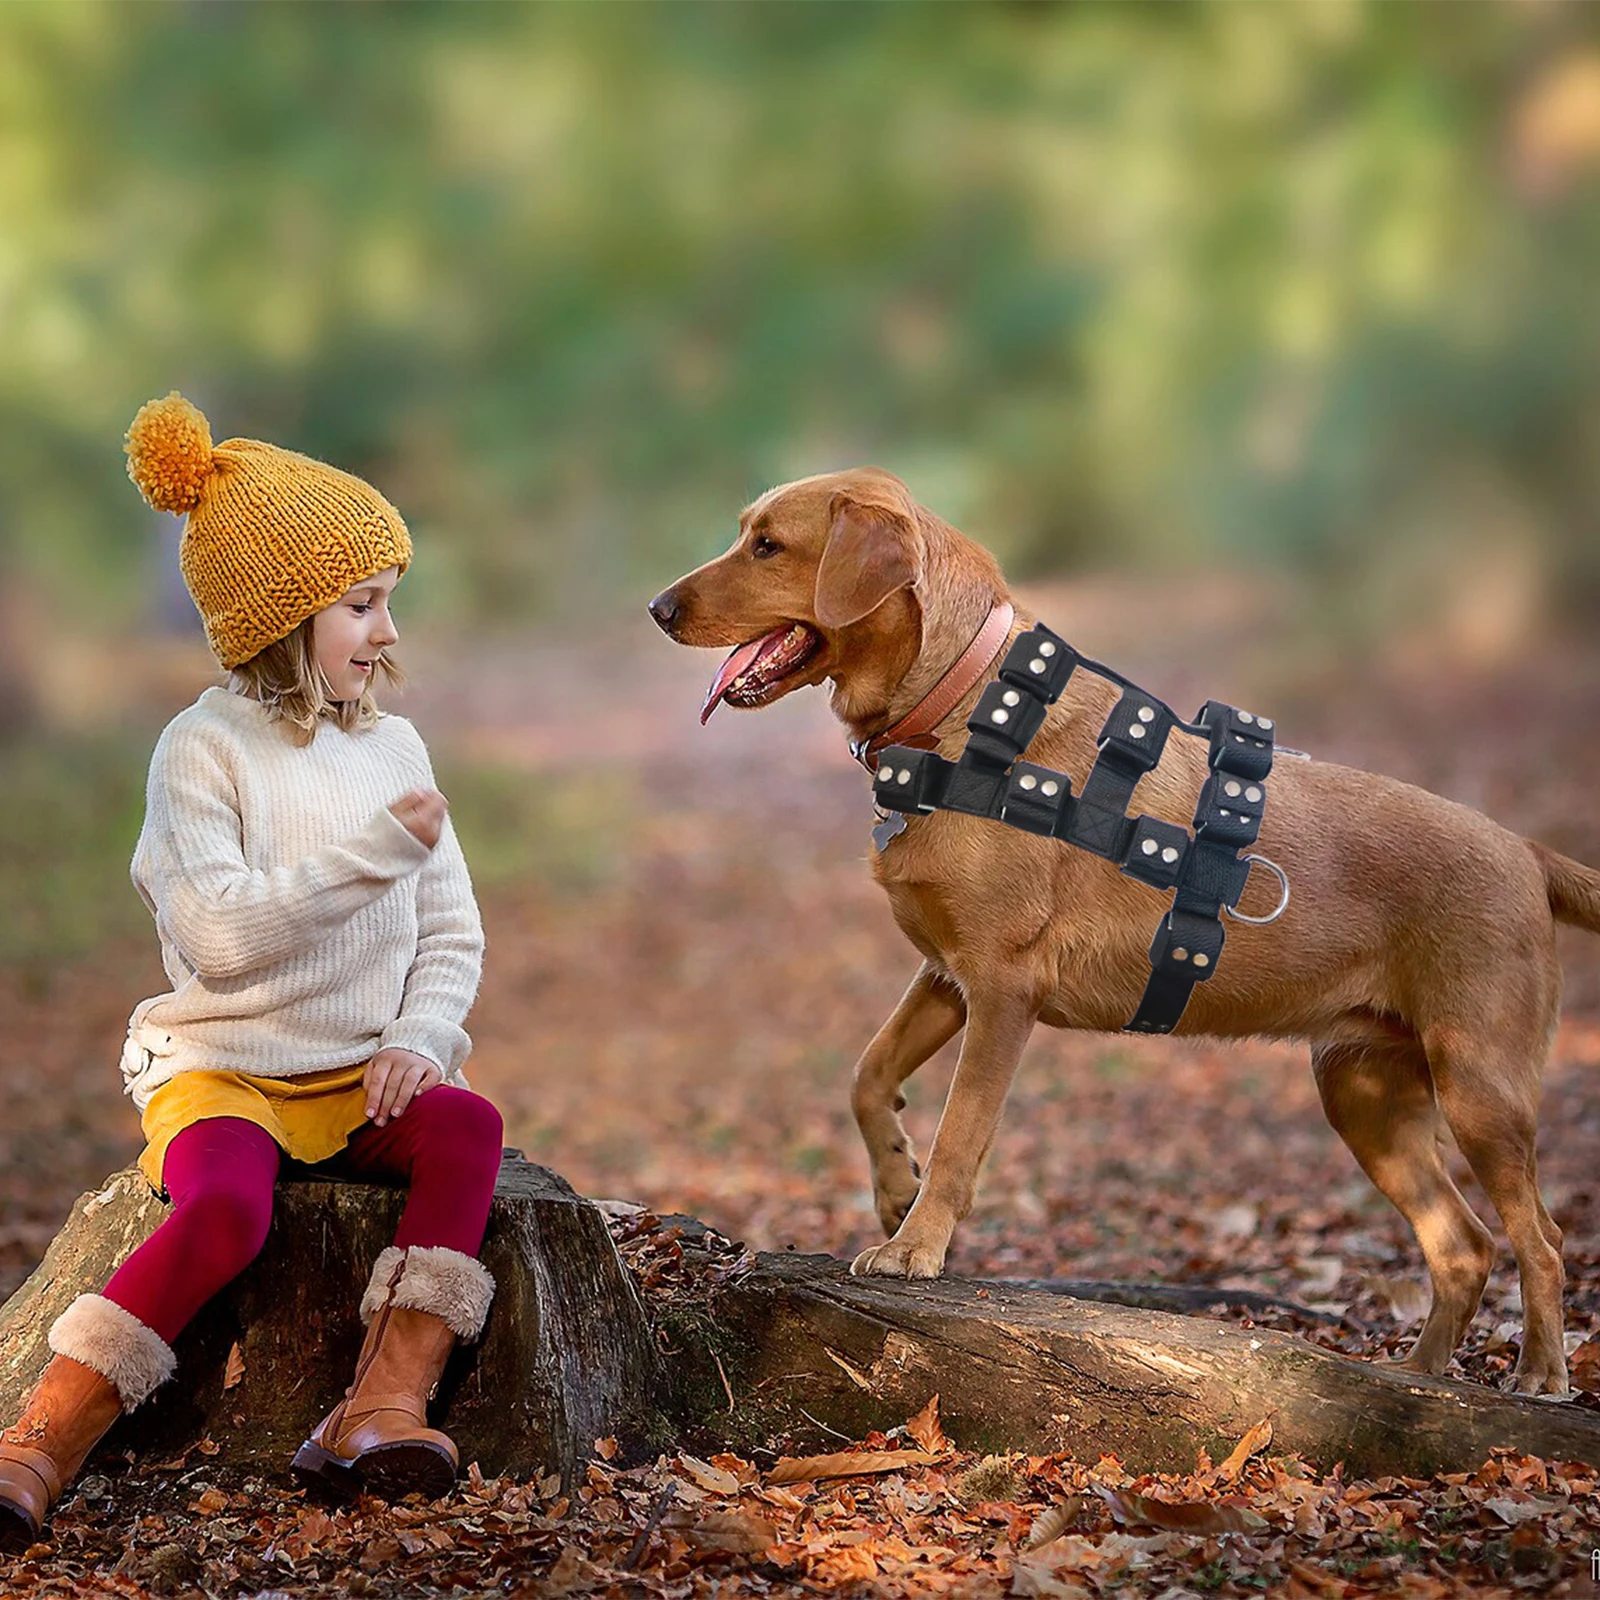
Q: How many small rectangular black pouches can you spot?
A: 9